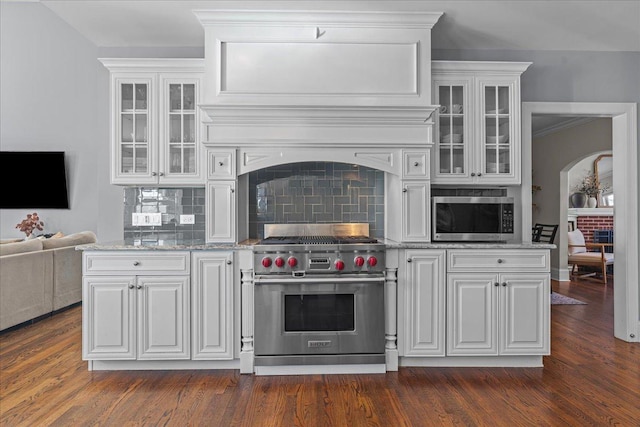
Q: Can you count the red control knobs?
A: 6